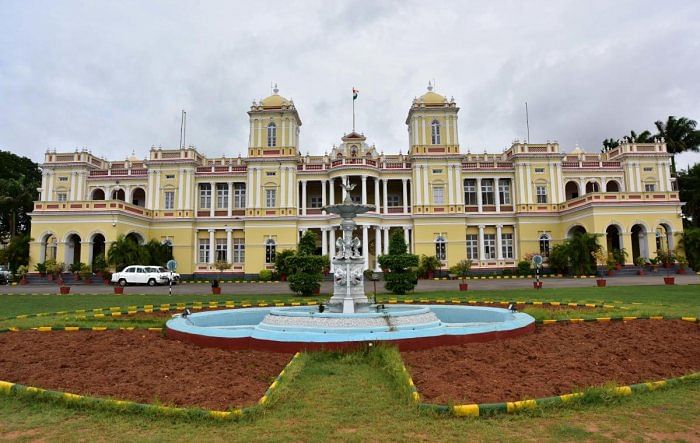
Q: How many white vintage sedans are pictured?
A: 2